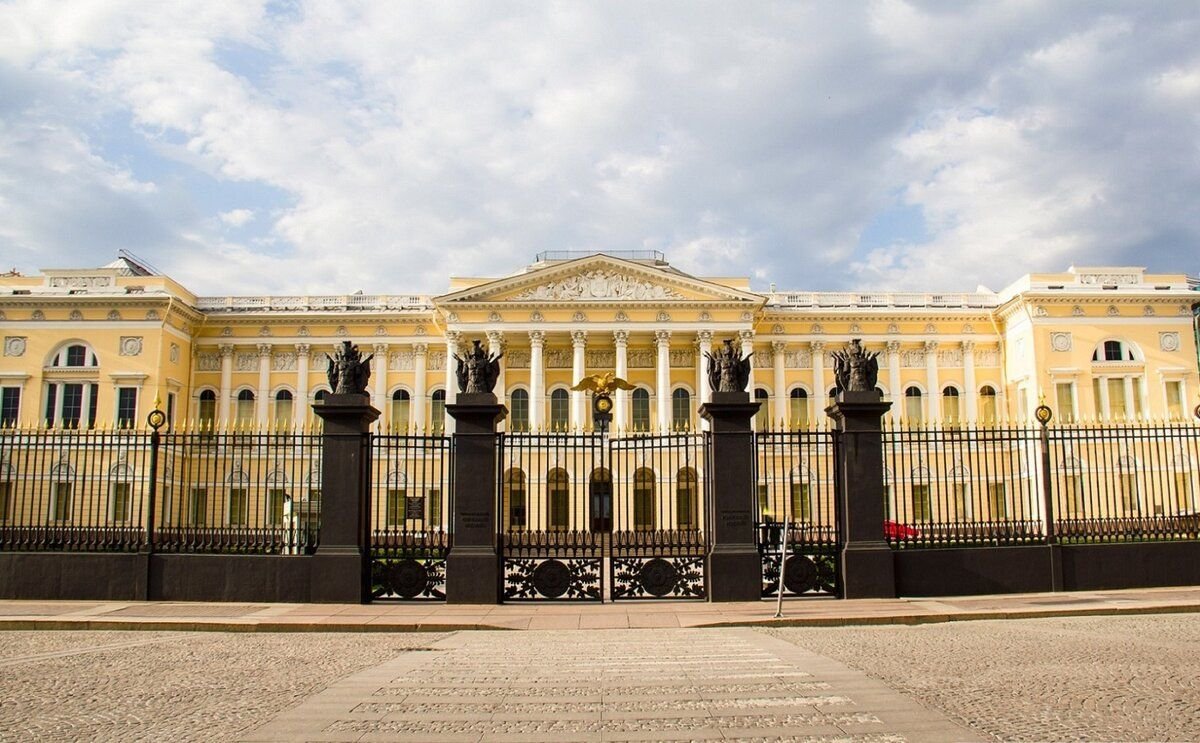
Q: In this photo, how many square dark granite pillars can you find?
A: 4